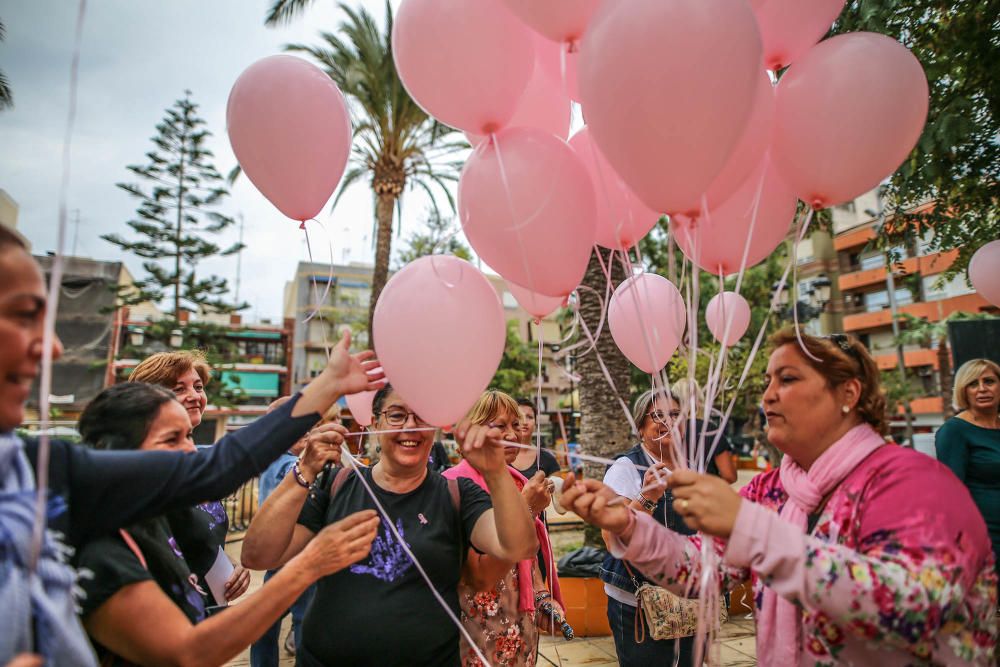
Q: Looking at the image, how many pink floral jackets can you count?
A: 1